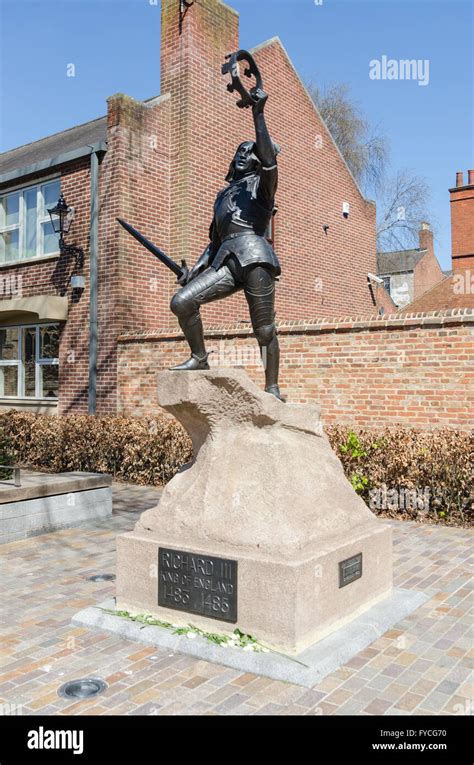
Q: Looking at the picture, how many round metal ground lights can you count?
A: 2